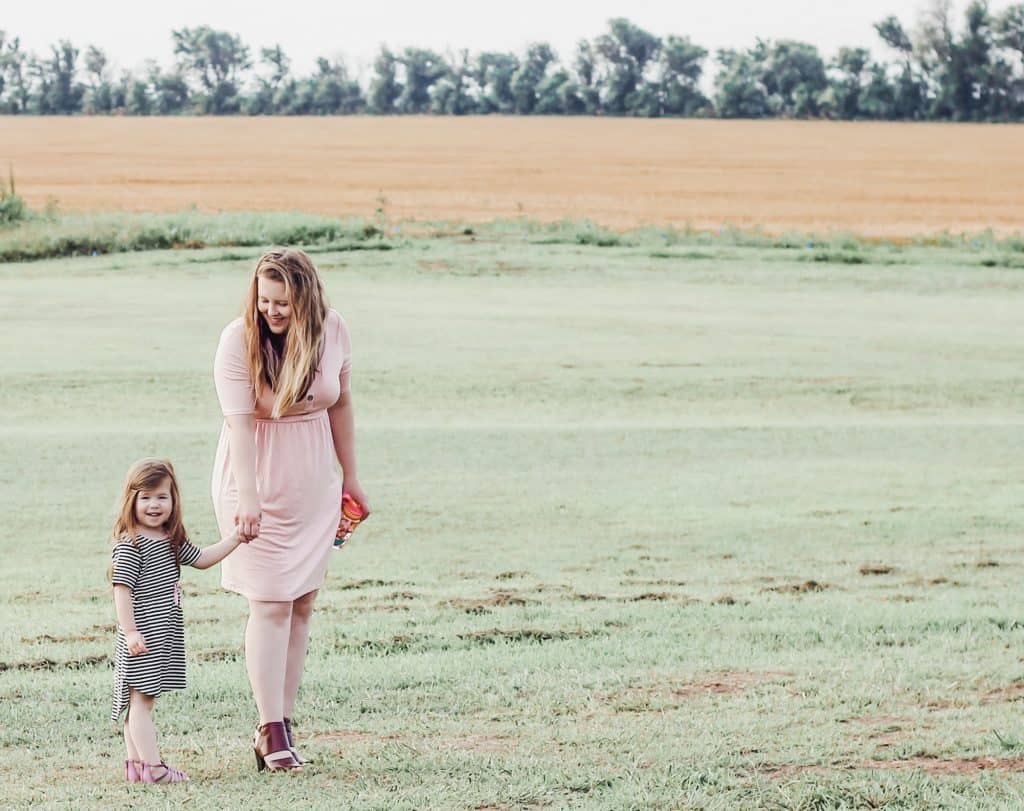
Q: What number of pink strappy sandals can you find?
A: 2